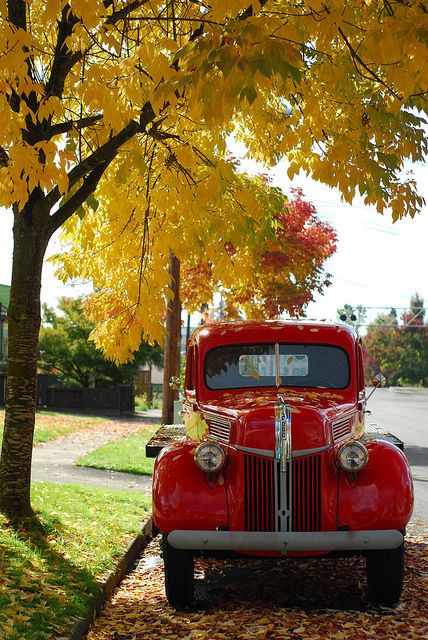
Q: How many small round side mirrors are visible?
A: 2